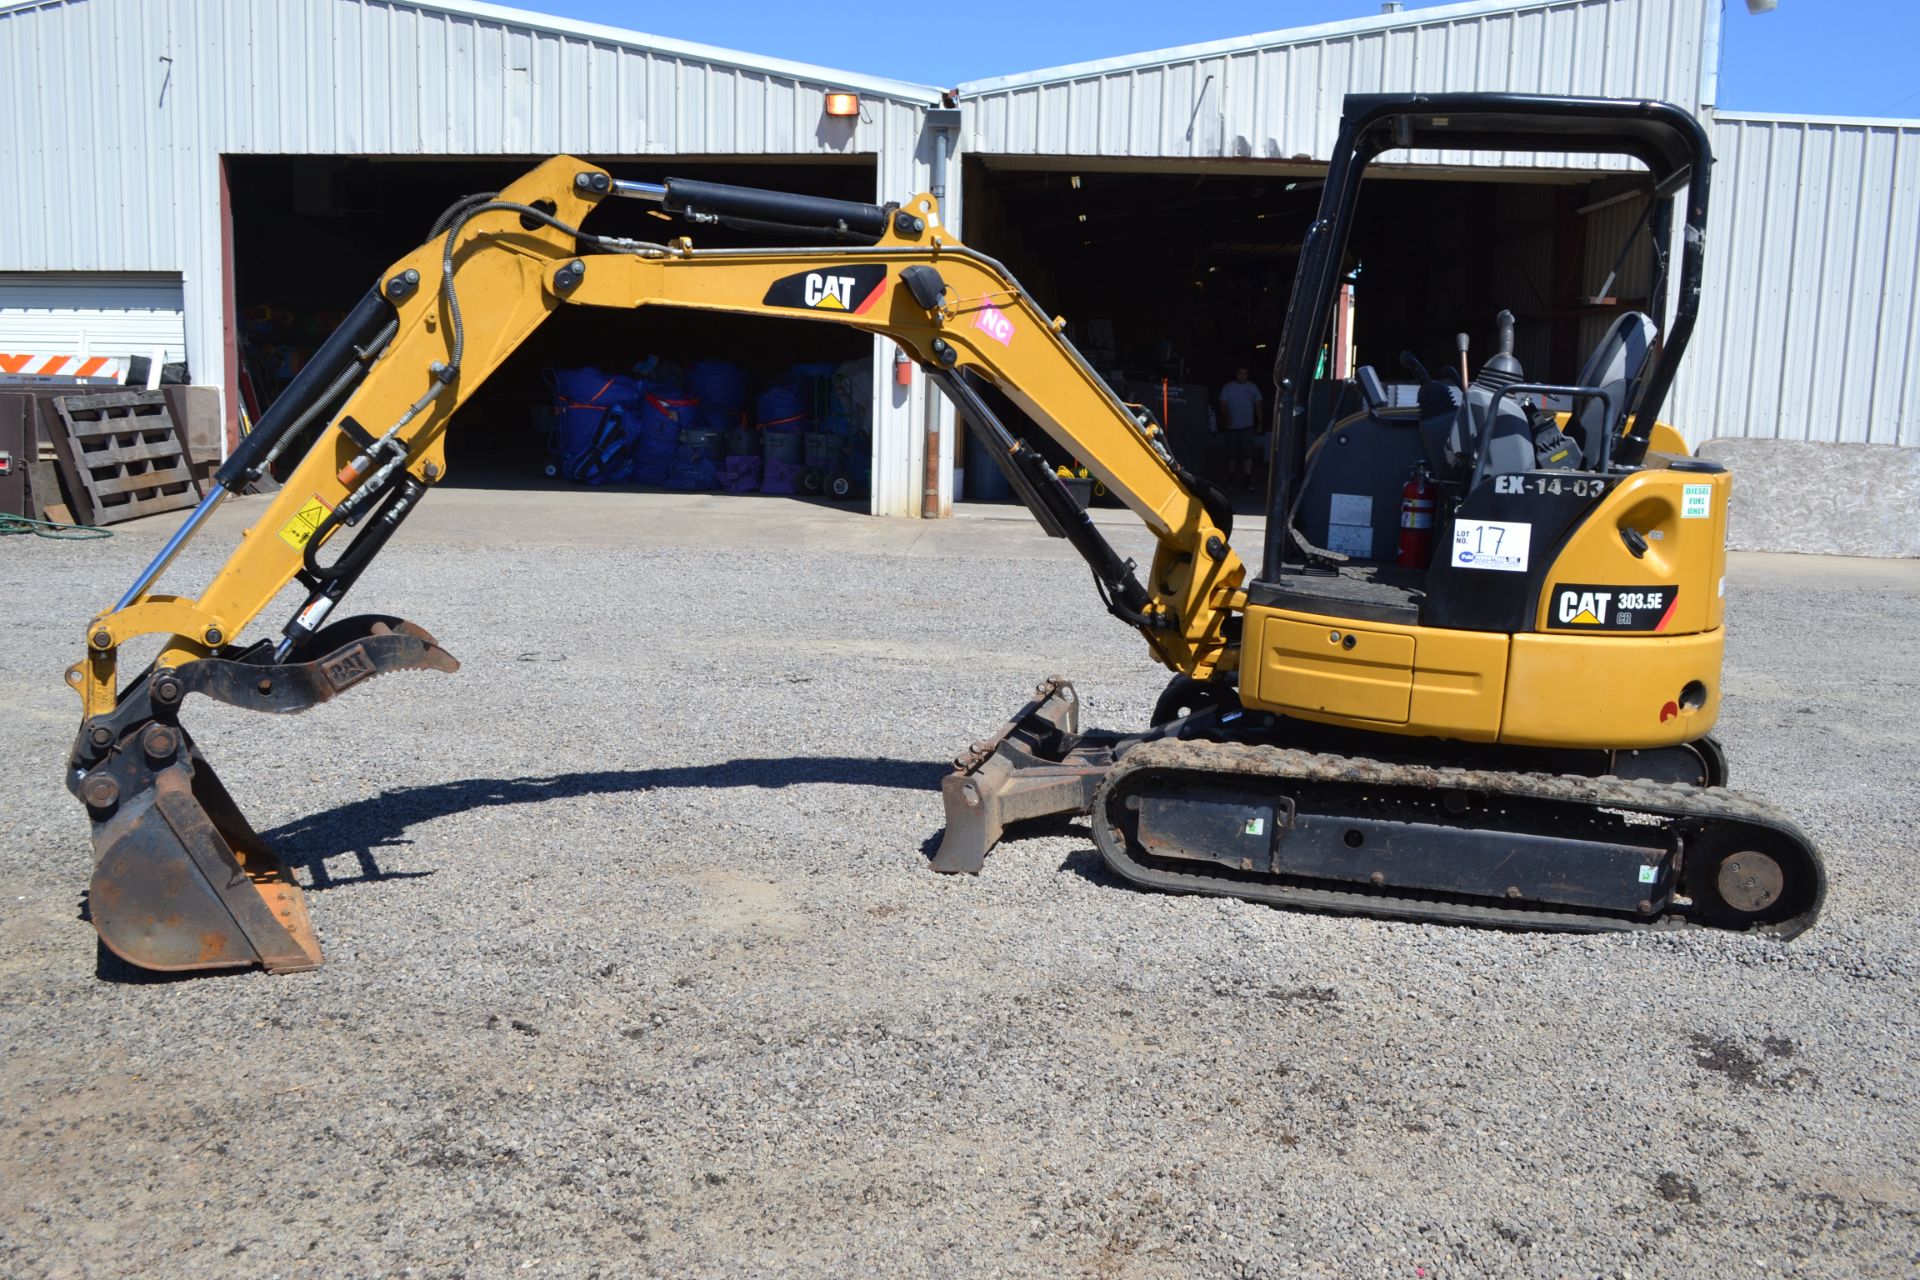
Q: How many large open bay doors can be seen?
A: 2